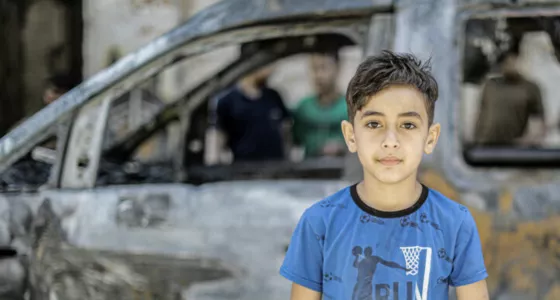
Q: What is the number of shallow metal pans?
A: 0